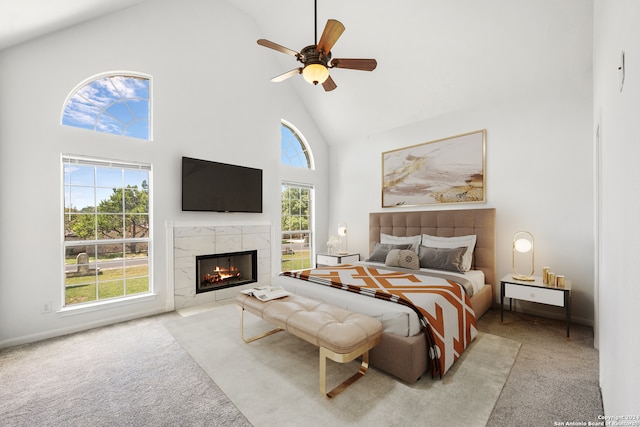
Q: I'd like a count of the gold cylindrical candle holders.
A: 3